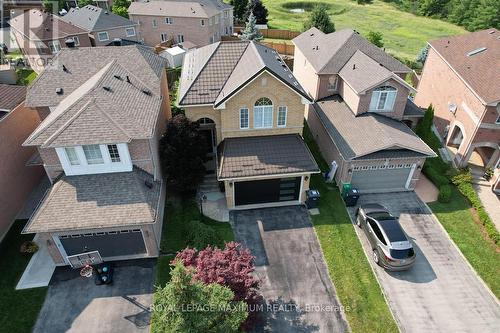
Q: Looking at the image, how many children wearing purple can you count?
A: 0